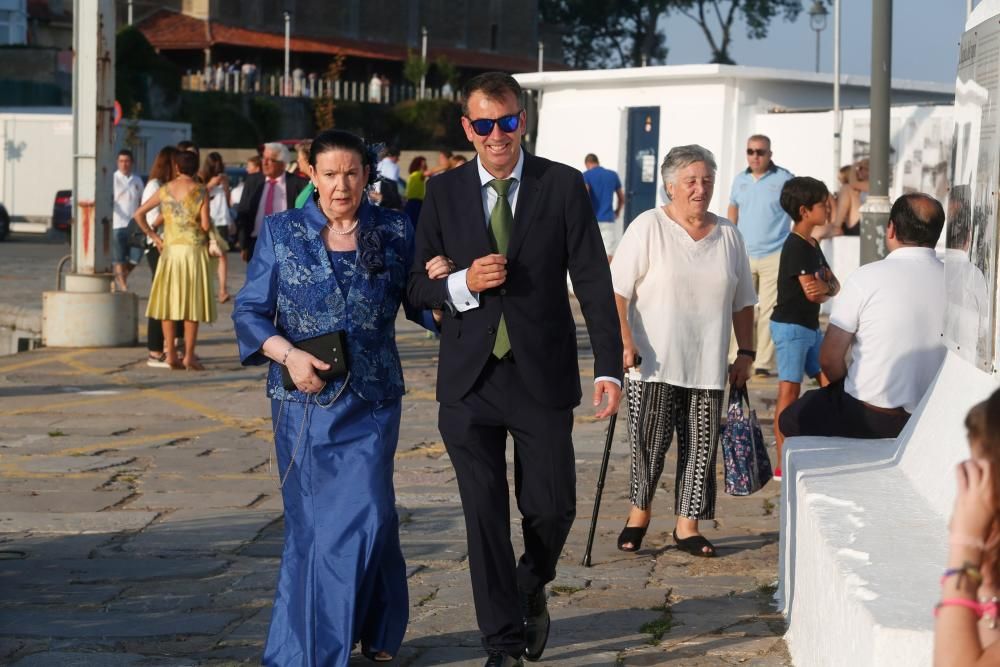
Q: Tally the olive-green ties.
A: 1